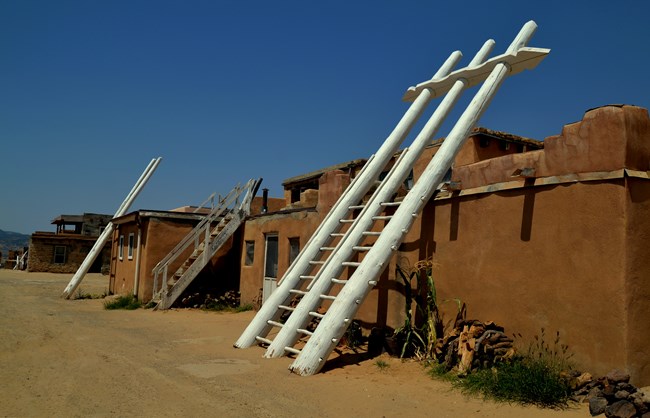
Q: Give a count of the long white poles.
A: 5